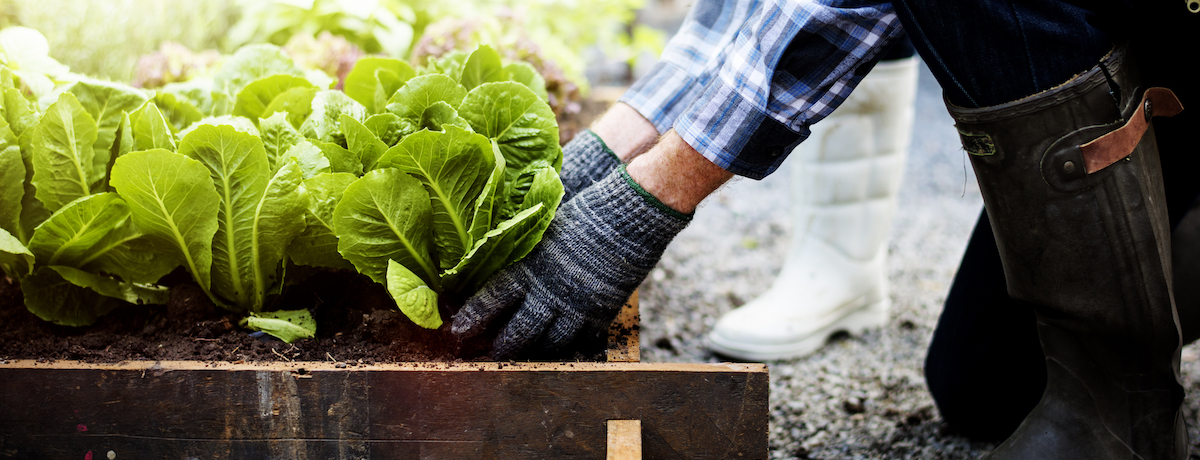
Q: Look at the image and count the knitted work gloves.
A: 2